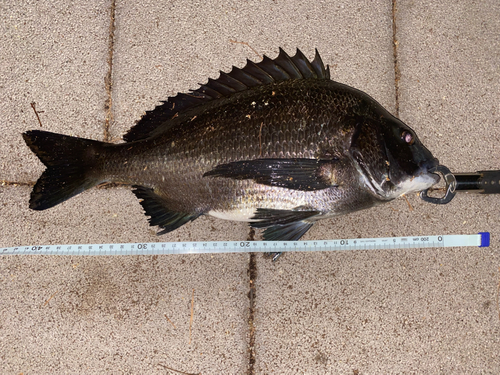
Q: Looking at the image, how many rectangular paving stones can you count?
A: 5